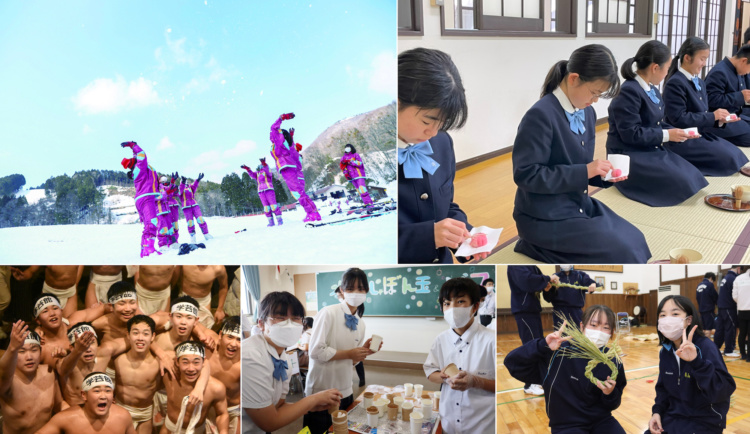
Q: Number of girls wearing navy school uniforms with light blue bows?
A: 4